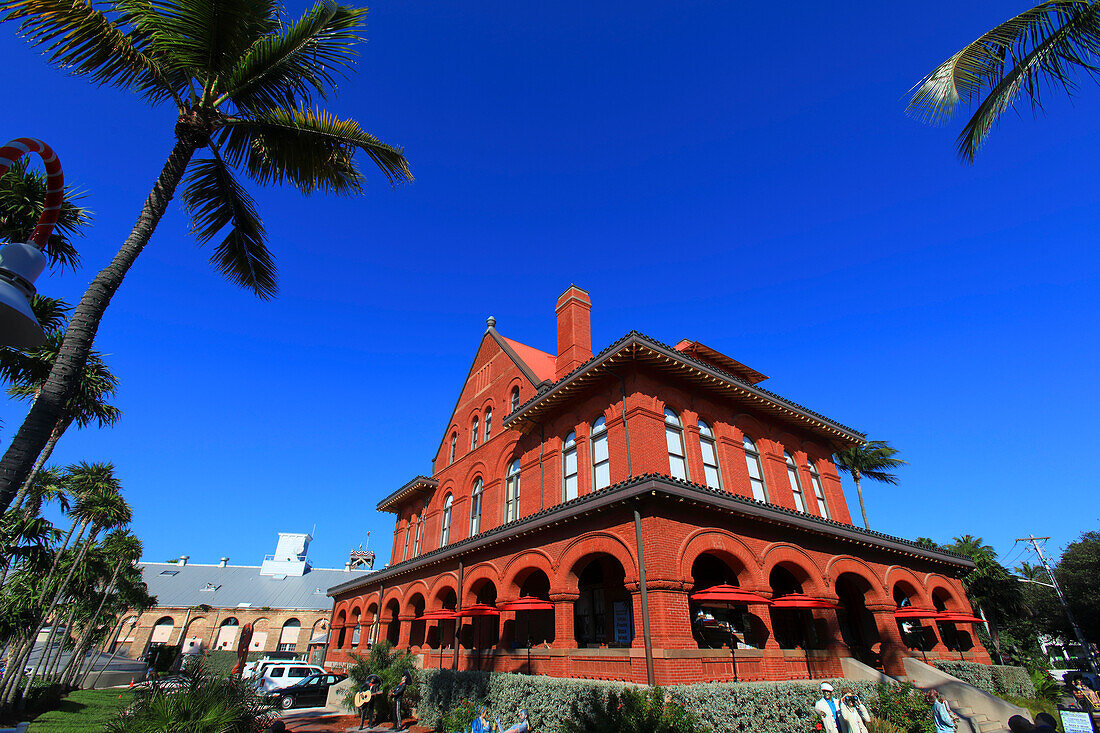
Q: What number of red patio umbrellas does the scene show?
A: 7